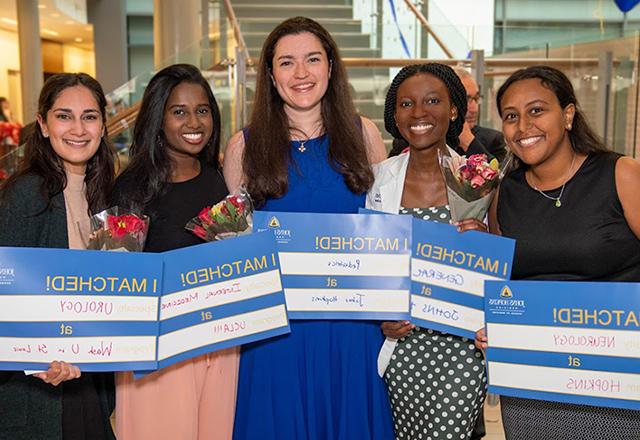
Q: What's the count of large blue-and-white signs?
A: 5